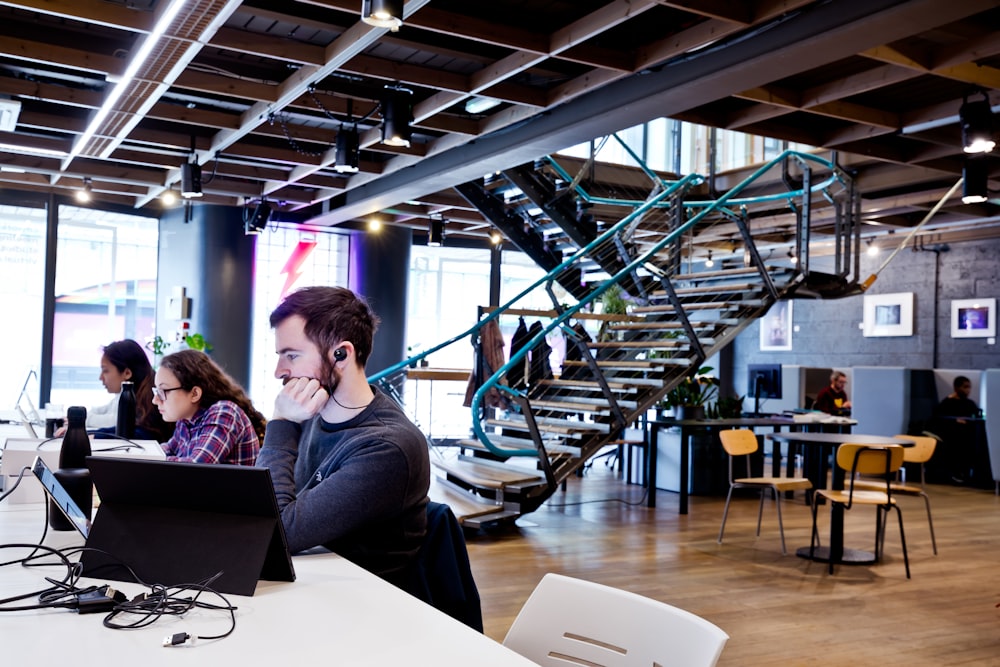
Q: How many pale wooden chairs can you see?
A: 3